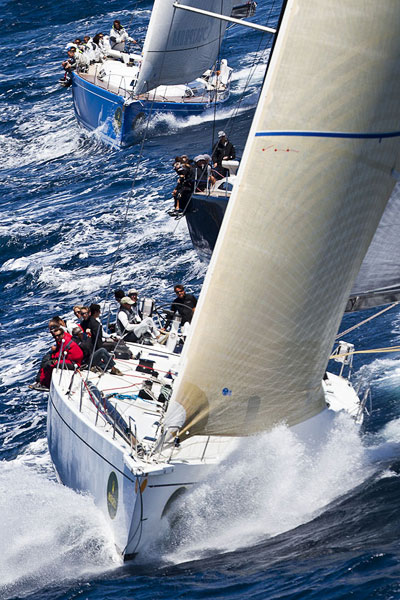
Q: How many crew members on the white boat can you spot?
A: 11